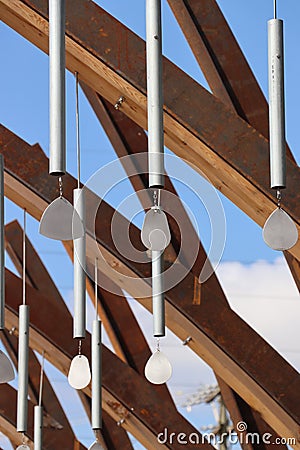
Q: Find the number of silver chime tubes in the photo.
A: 9